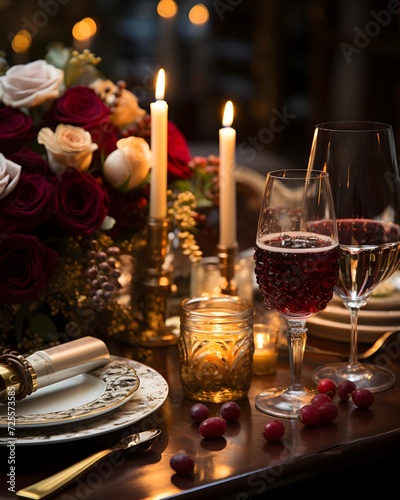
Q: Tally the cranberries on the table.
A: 11